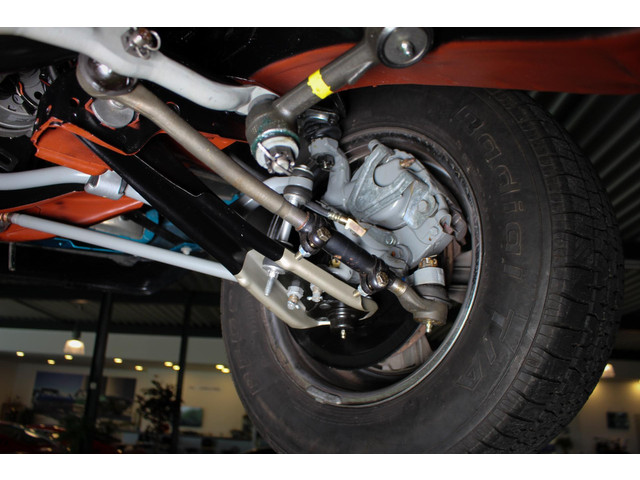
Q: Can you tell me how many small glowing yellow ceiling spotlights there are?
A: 9